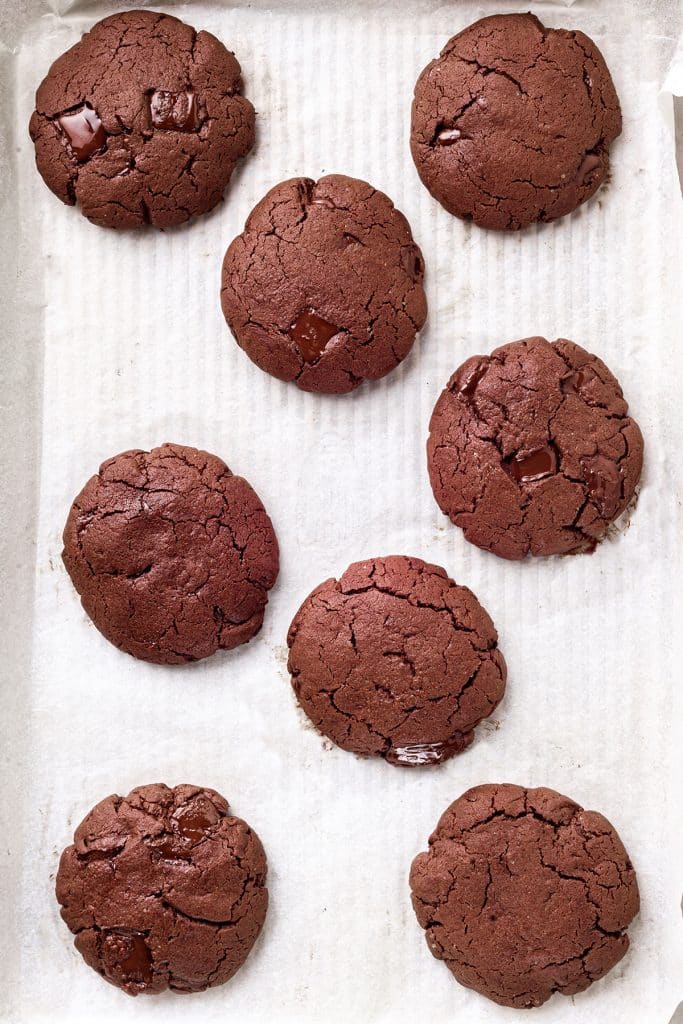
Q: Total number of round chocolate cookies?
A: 8